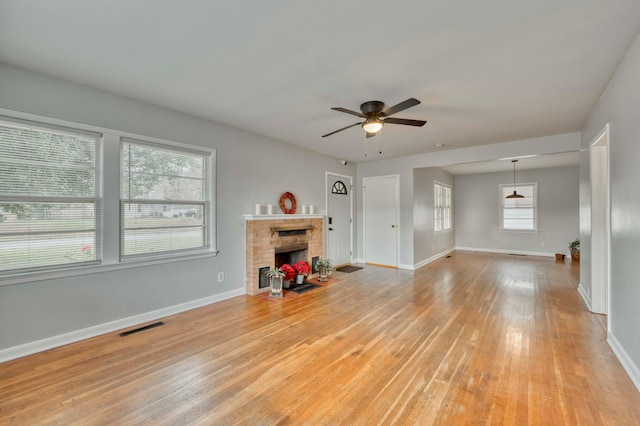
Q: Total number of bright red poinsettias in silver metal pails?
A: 2